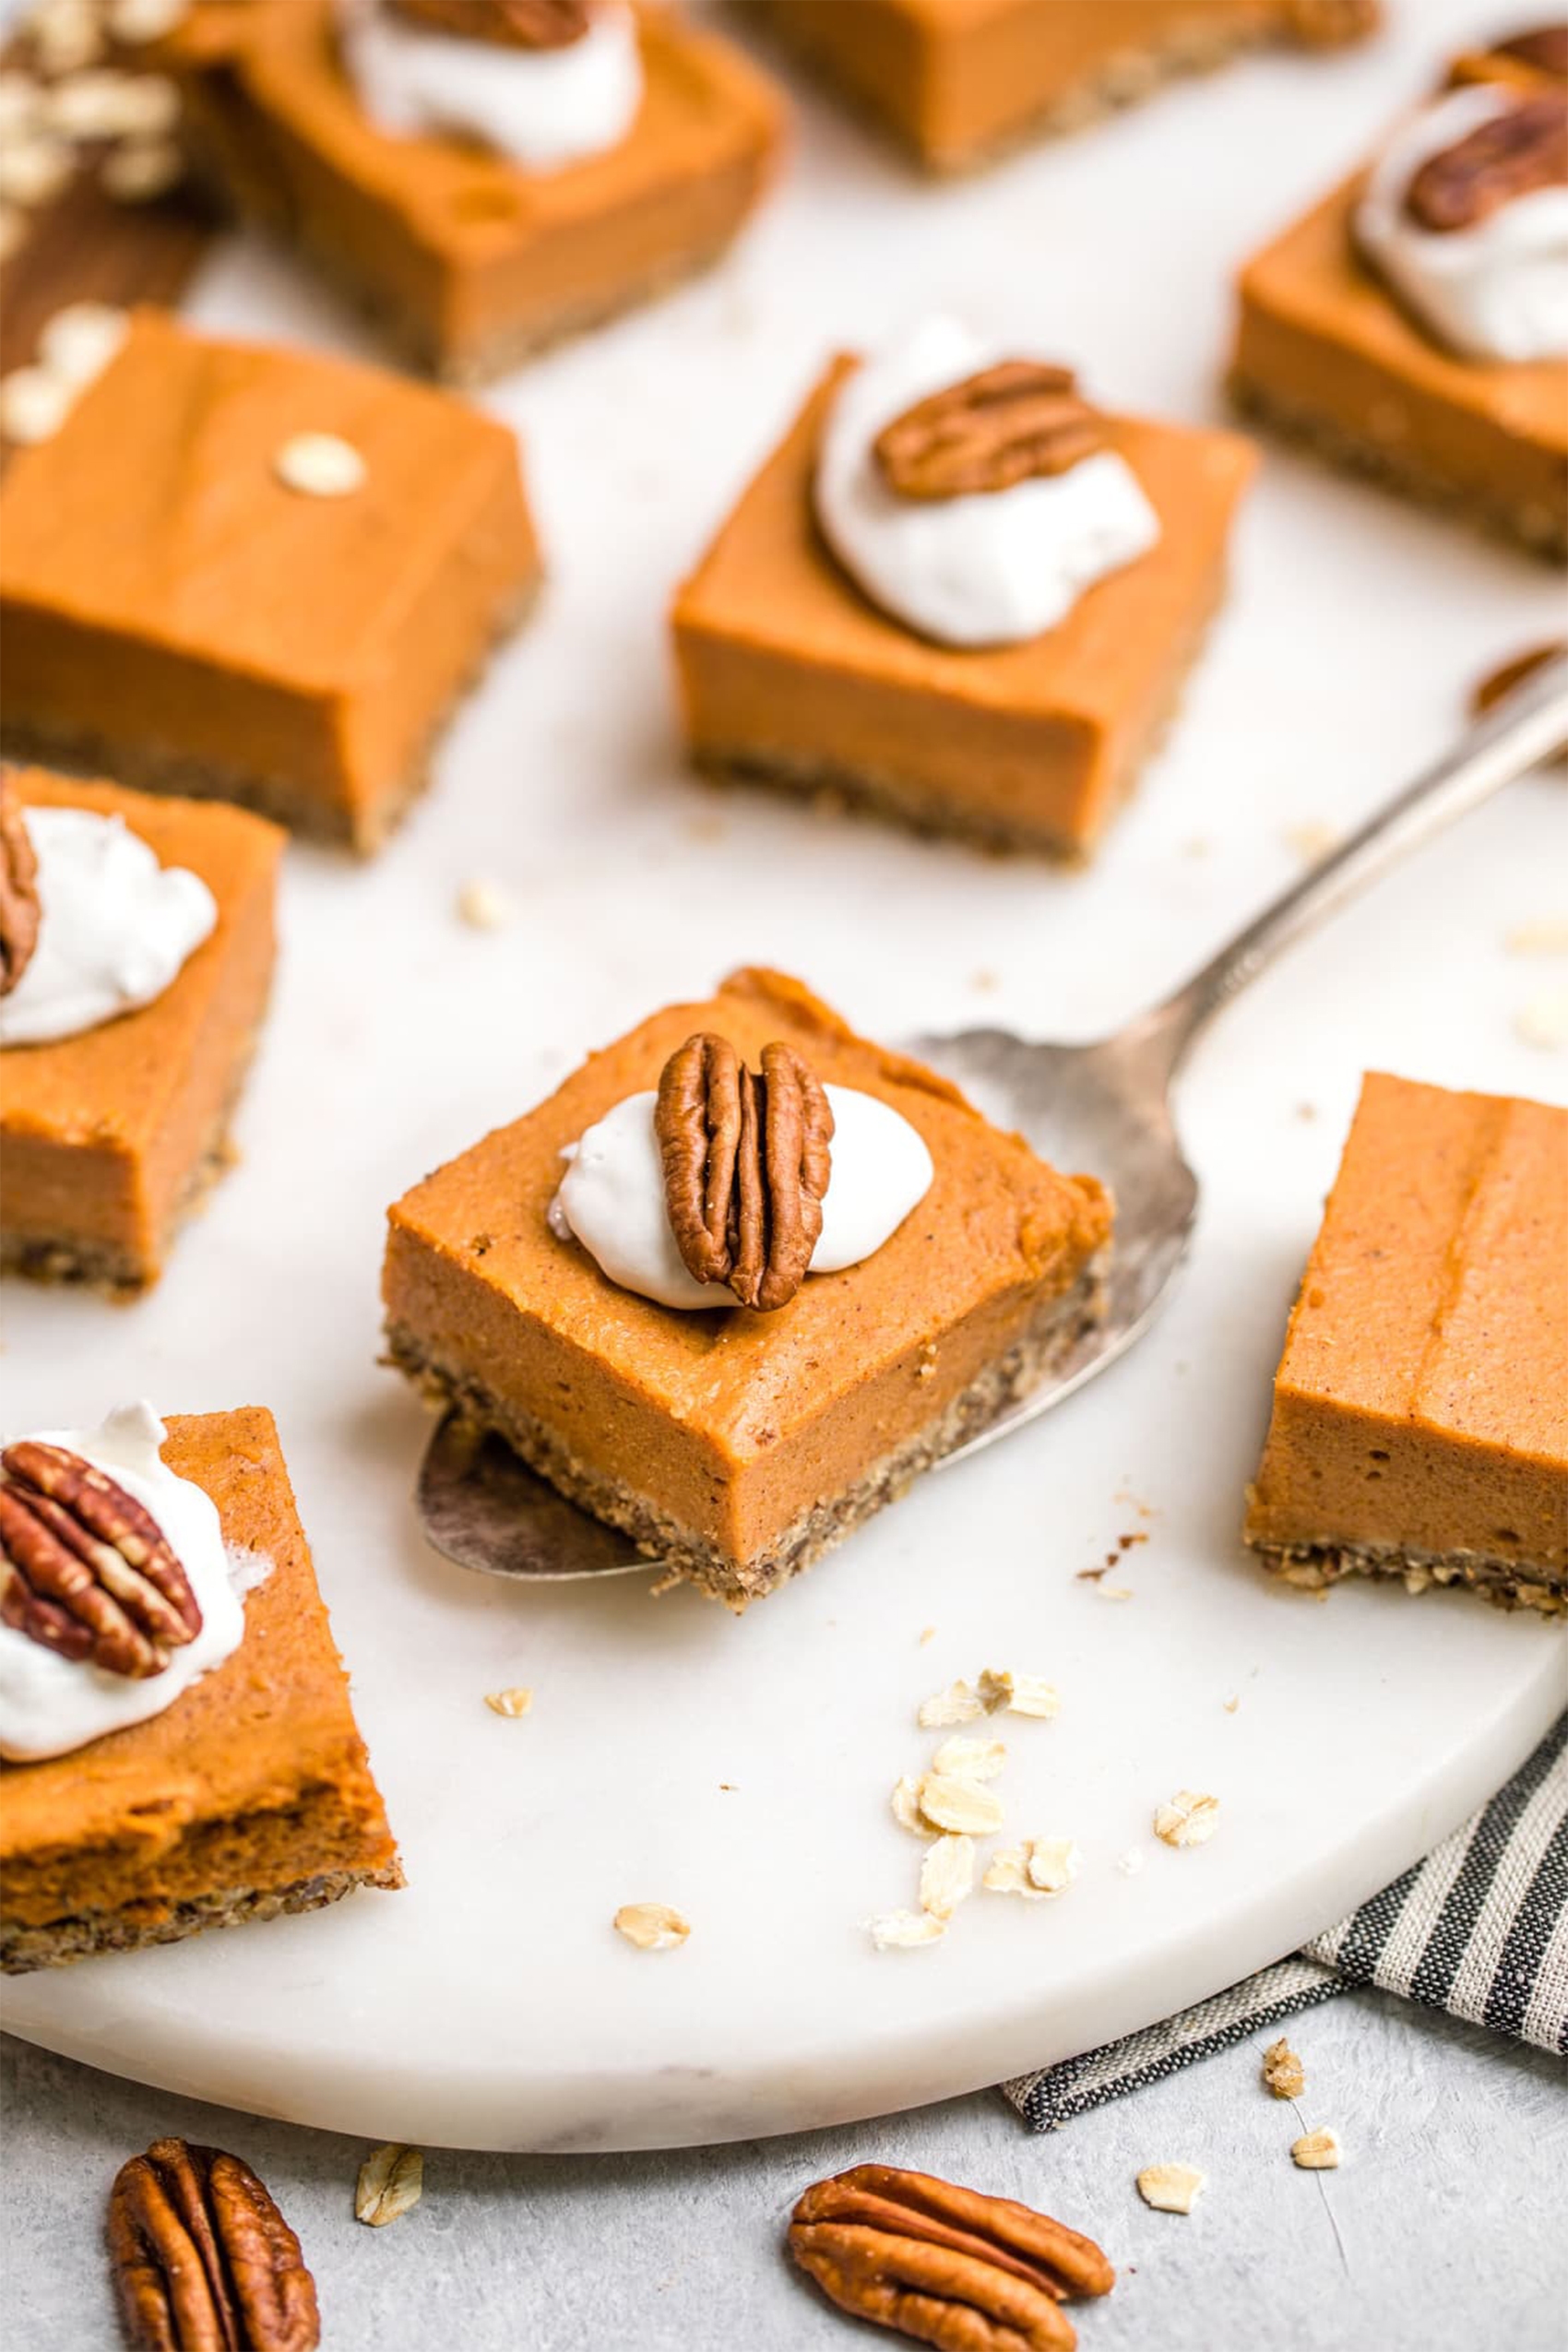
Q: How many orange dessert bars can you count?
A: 9